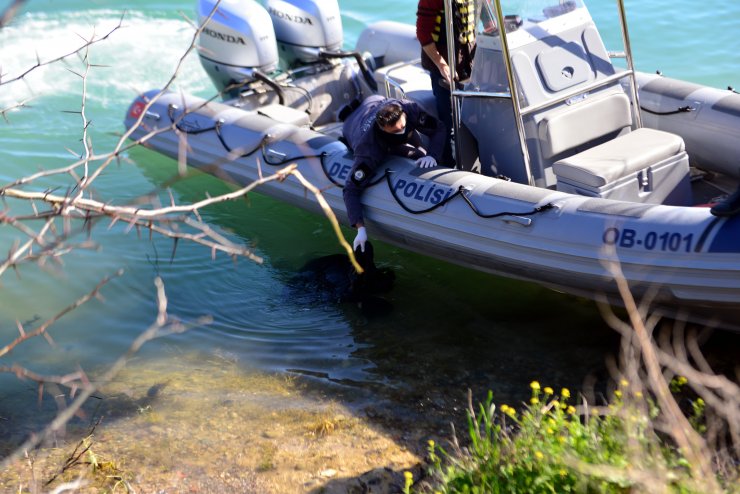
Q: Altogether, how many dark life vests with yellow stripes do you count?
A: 1